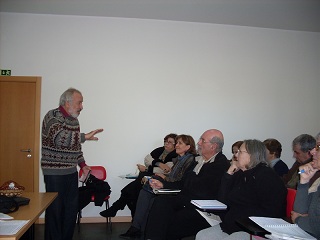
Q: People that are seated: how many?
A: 8